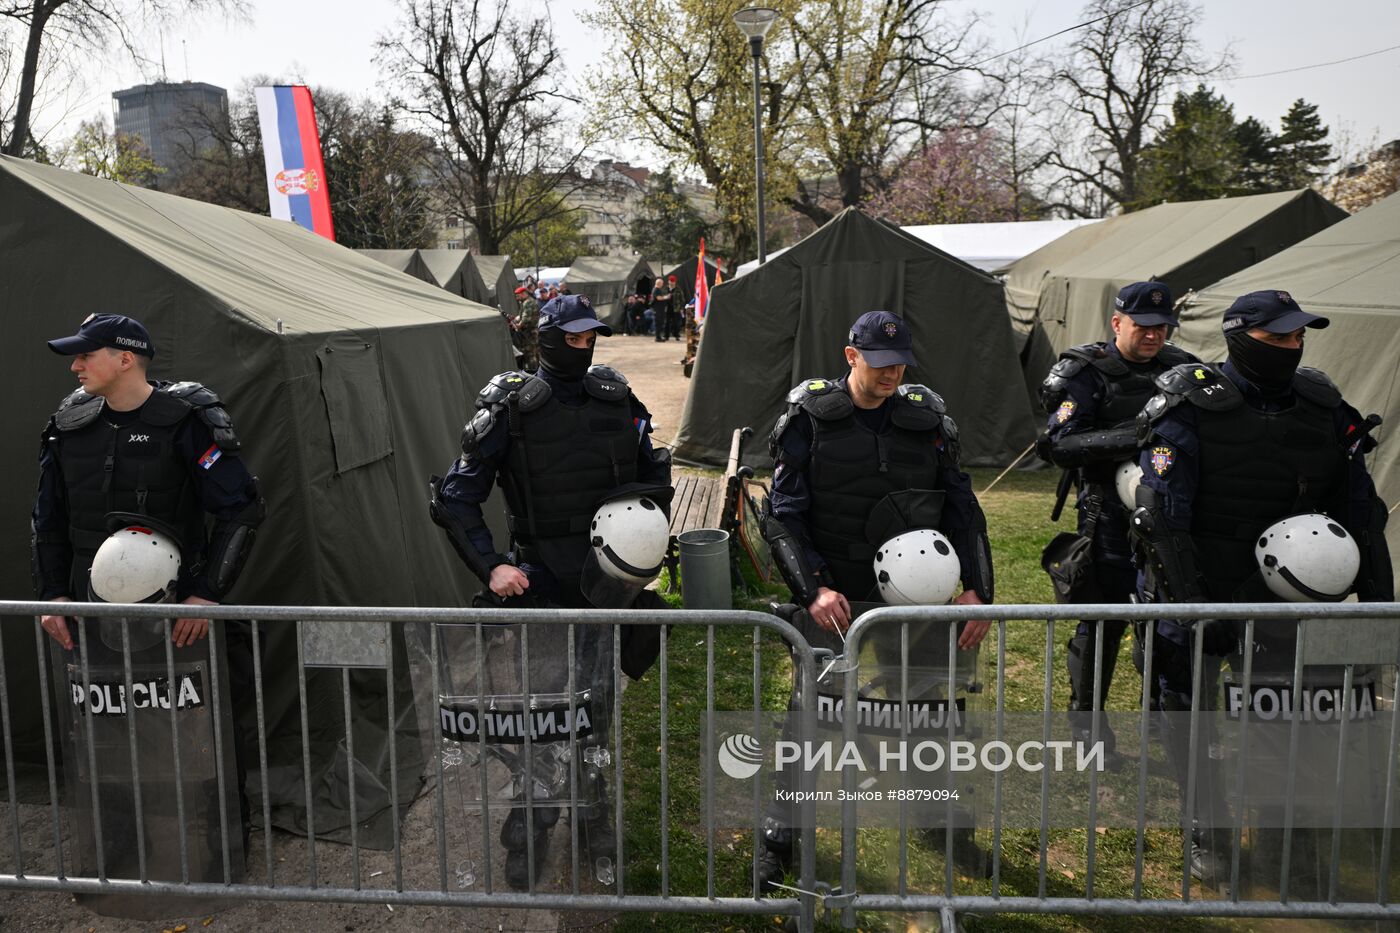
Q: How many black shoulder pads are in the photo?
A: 10